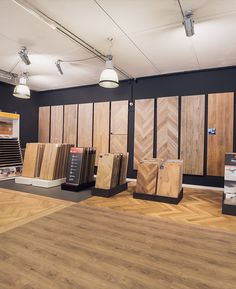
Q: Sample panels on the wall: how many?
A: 10